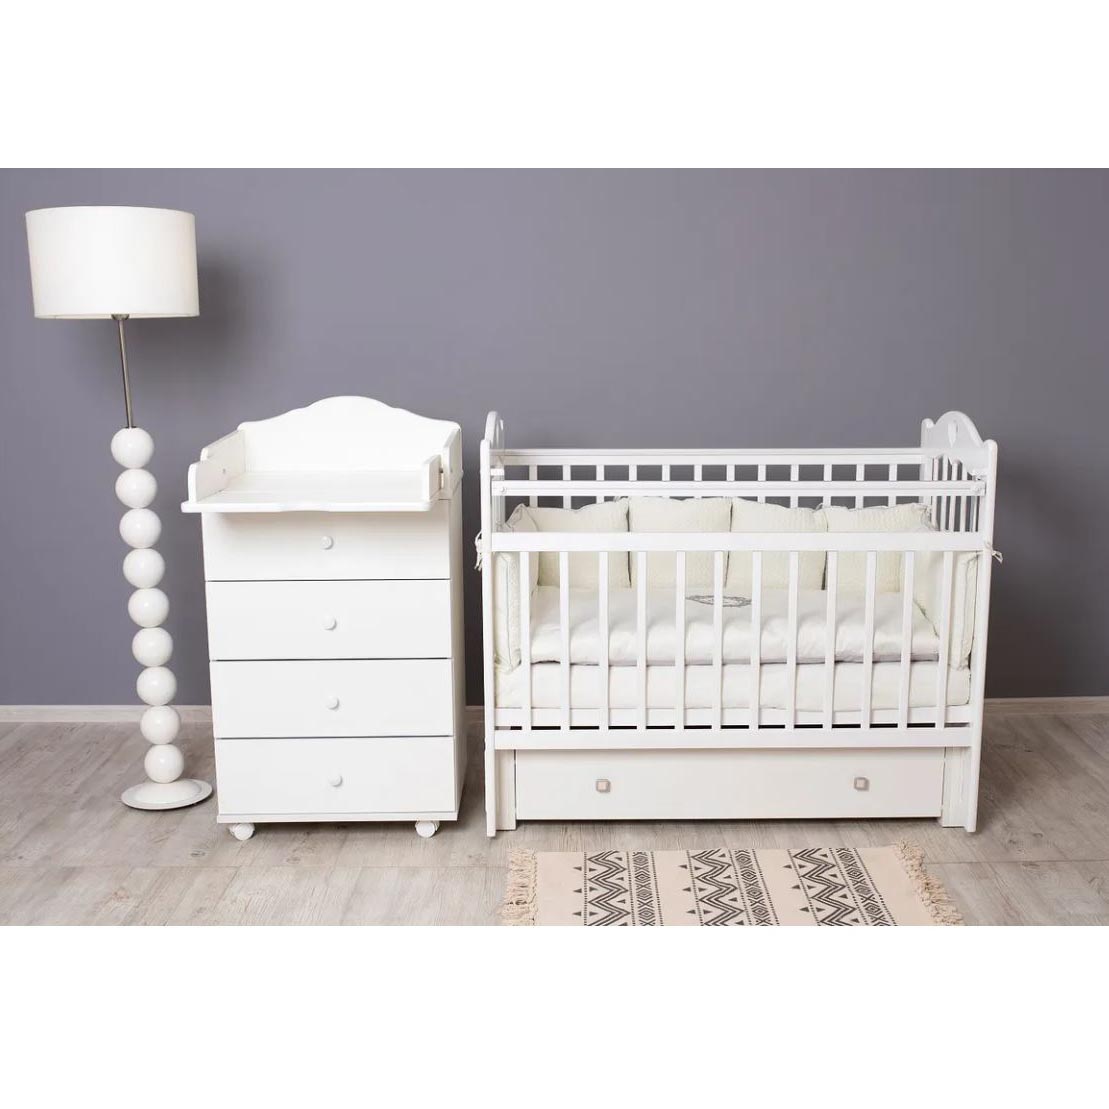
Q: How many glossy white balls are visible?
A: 9